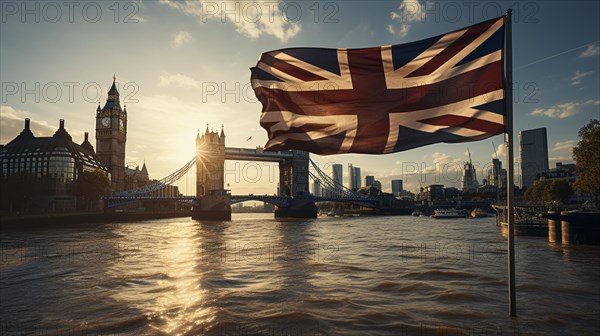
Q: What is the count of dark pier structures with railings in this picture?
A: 1